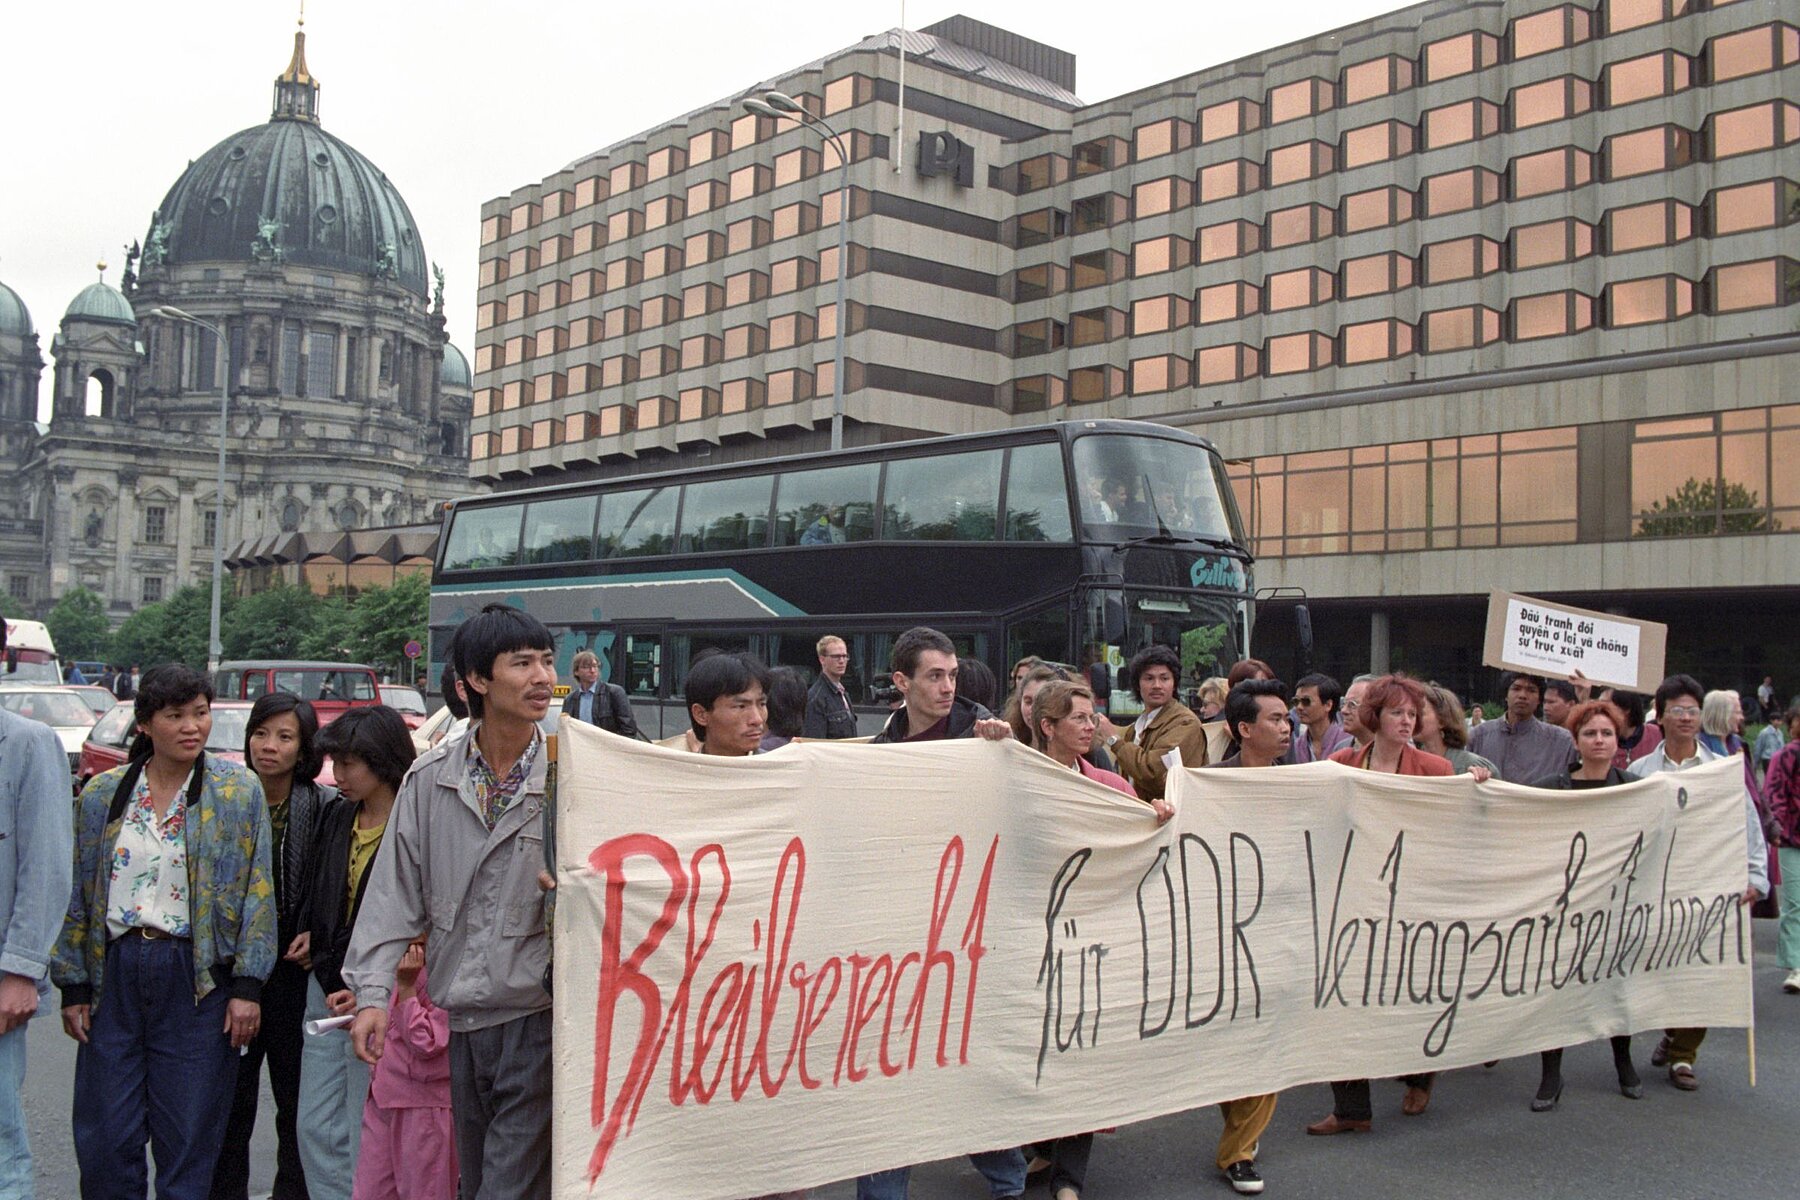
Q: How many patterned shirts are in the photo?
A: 2